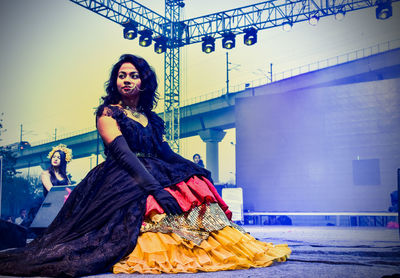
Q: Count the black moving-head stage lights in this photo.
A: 7